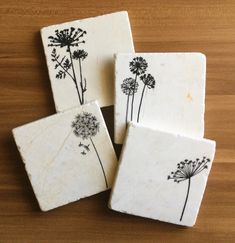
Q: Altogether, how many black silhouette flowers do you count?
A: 7